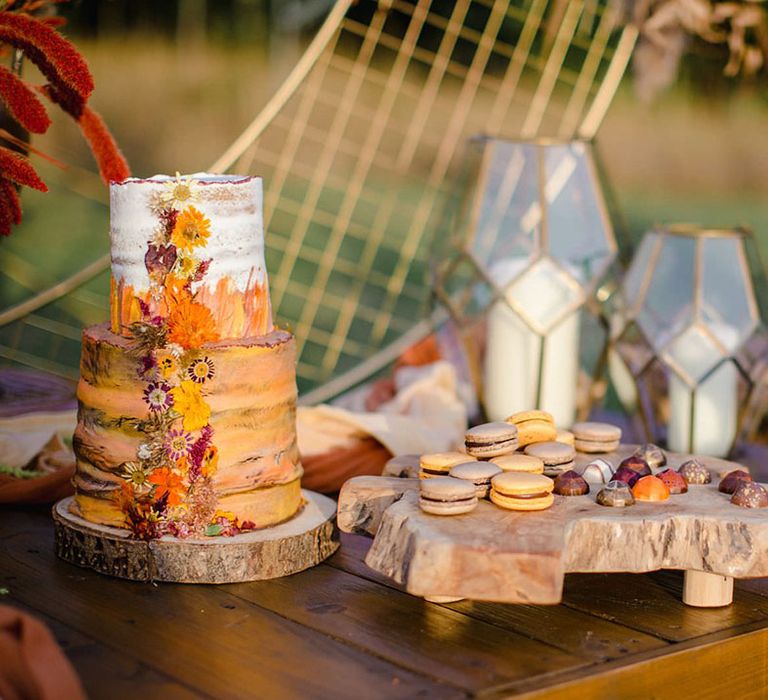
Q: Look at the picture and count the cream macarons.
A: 5